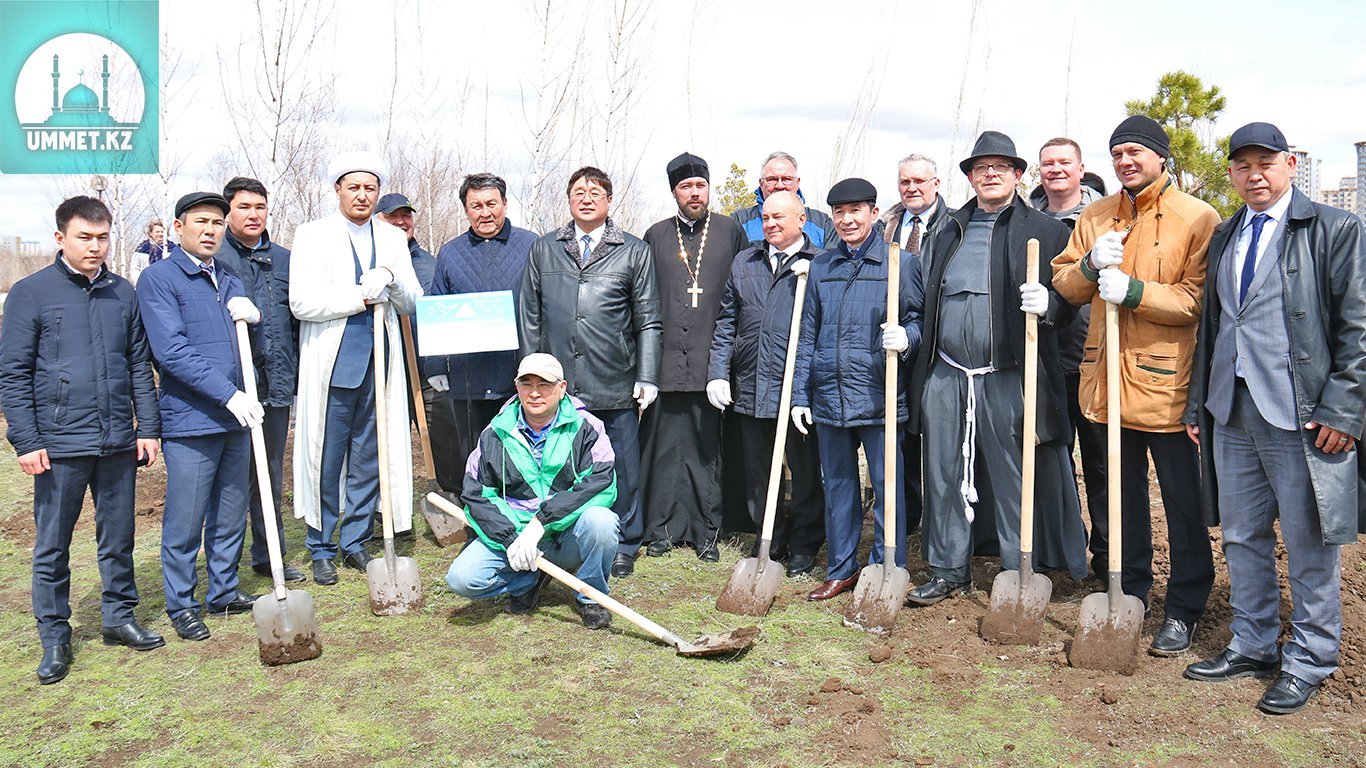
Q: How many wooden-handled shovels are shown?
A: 8